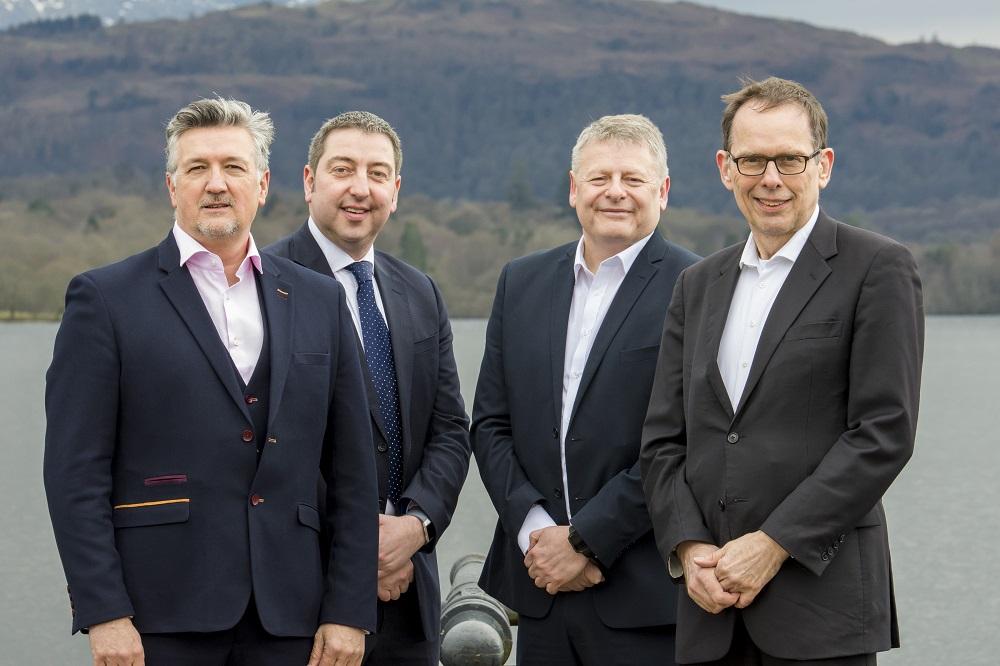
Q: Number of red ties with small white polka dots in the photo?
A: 0